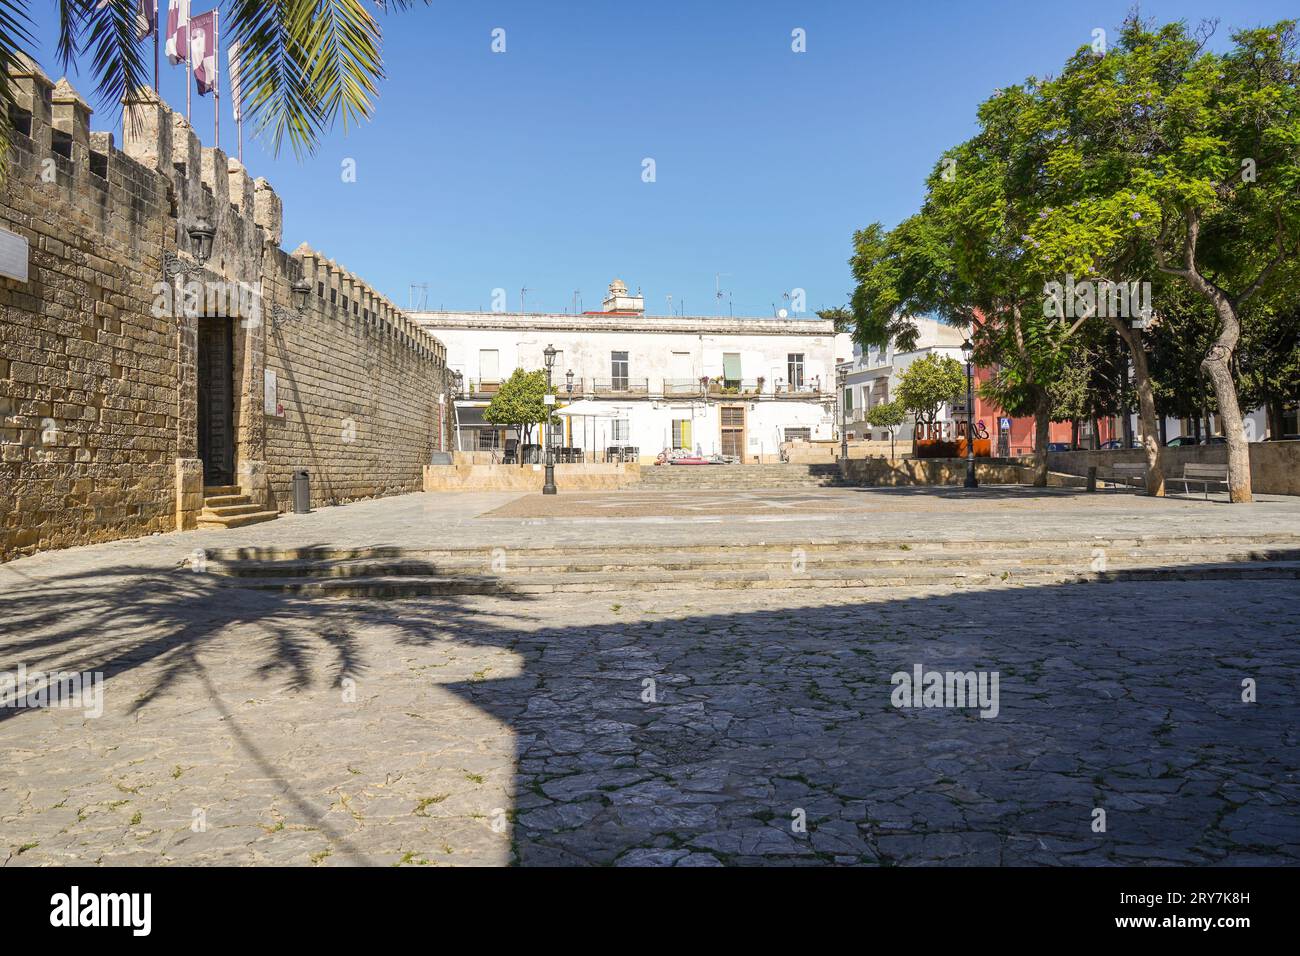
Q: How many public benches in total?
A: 2